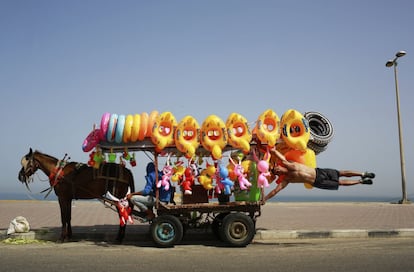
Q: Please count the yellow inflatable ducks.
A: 6